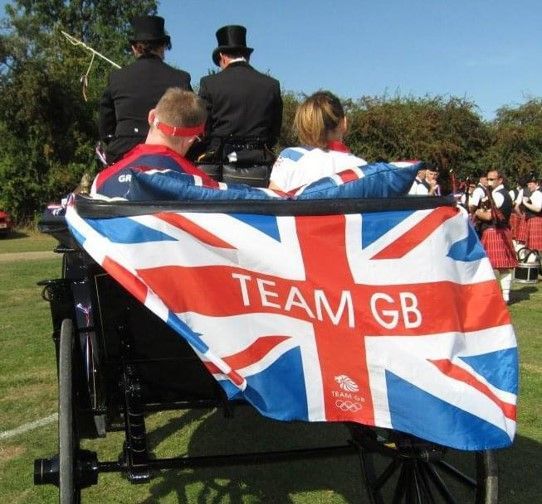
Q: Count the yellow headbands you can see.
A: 0